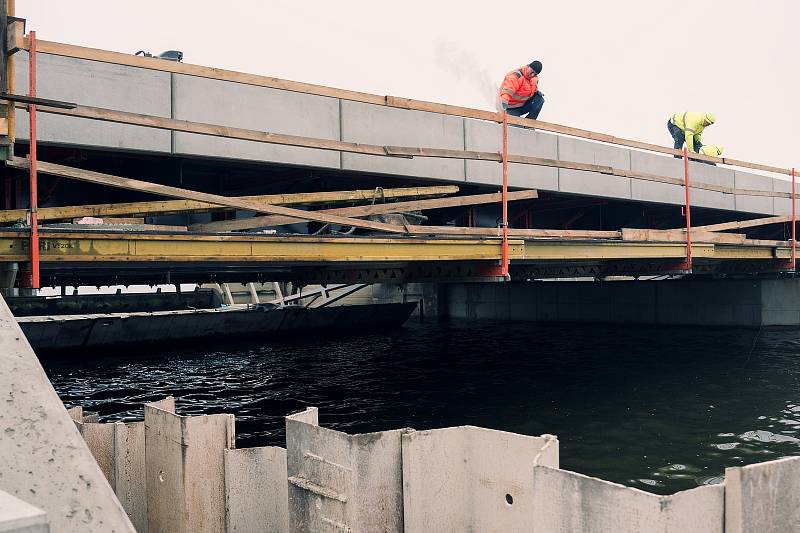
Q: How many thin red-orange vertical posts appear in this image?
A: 4